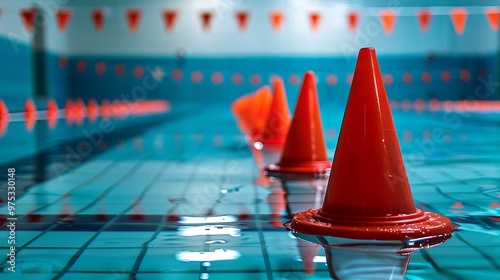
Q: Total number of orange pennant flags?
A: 14